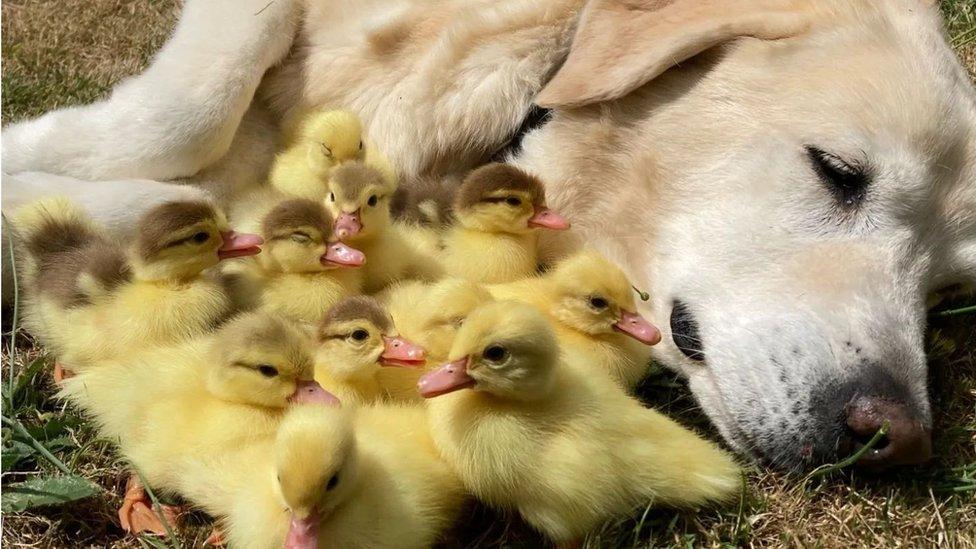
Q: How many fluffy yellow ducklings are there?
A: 11